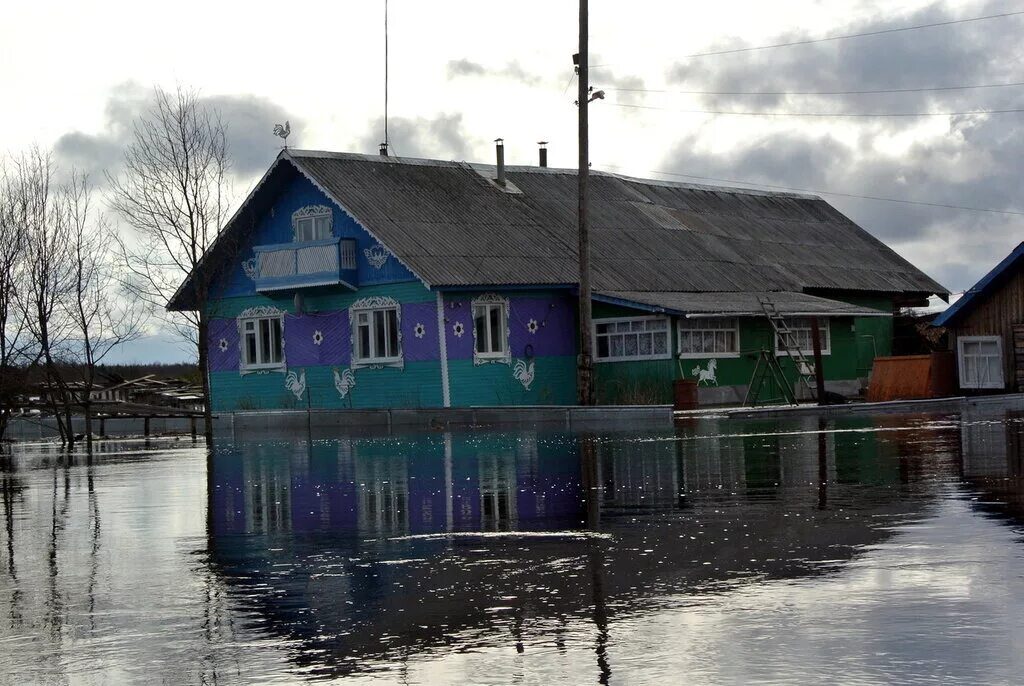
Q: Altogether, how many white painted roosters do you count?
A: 3